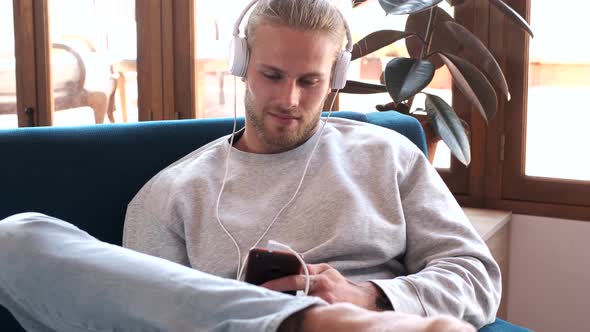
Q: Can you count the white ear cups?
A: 2